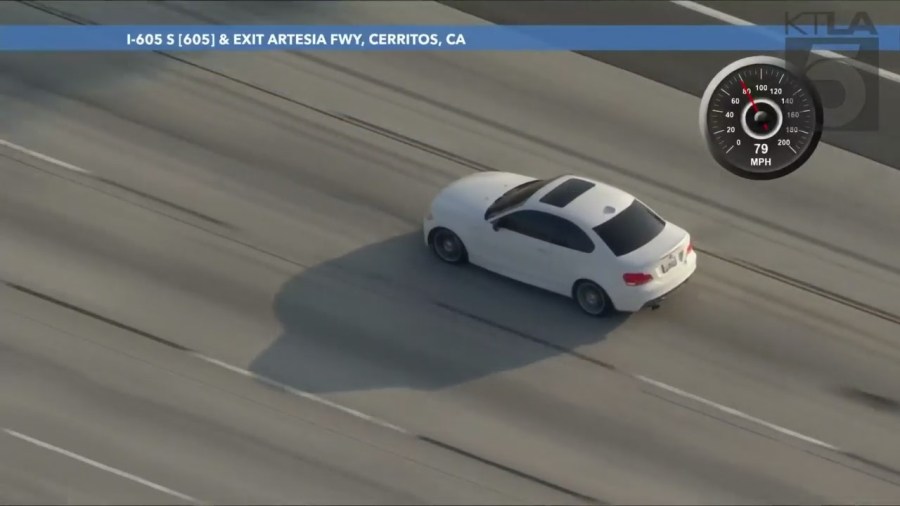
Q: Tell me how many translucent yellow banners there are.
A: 0